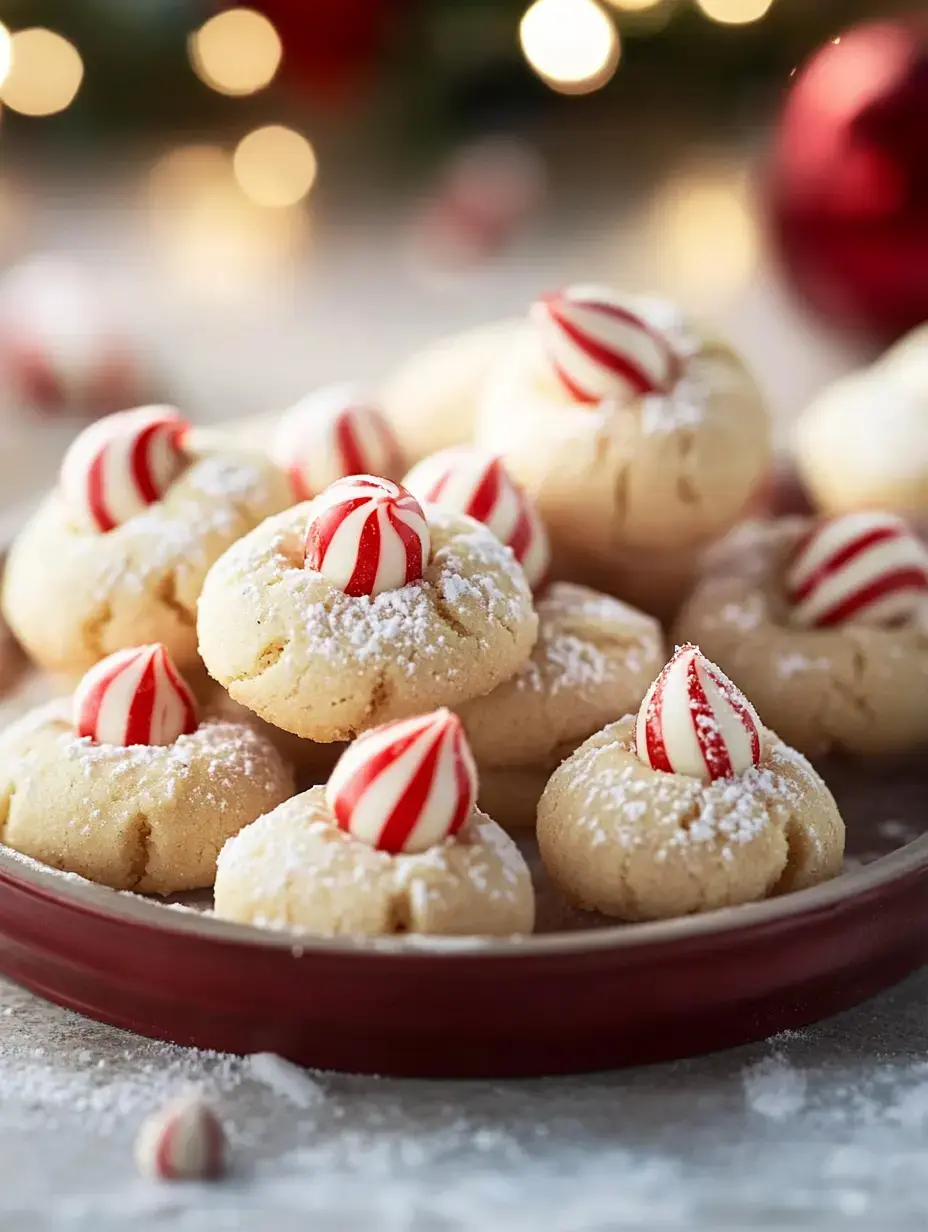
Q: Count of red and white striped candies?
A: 10